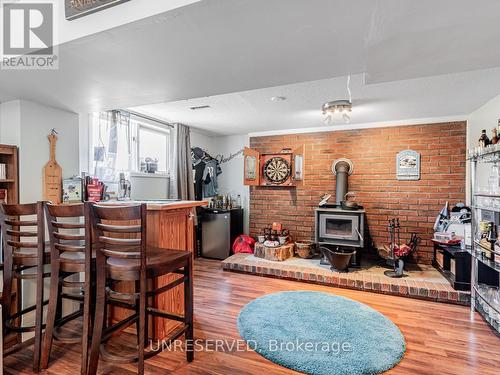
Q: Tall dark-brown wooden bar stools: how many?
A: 3